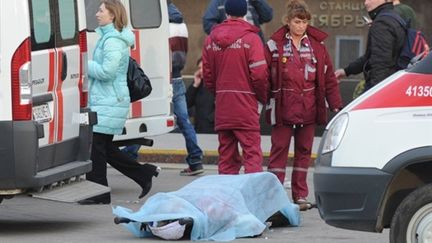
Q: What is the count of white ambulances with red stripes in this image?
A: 3